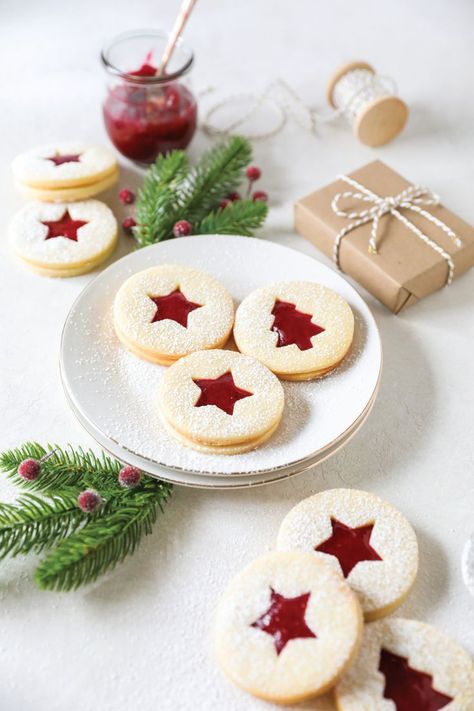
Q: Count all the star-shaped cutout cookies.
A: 6